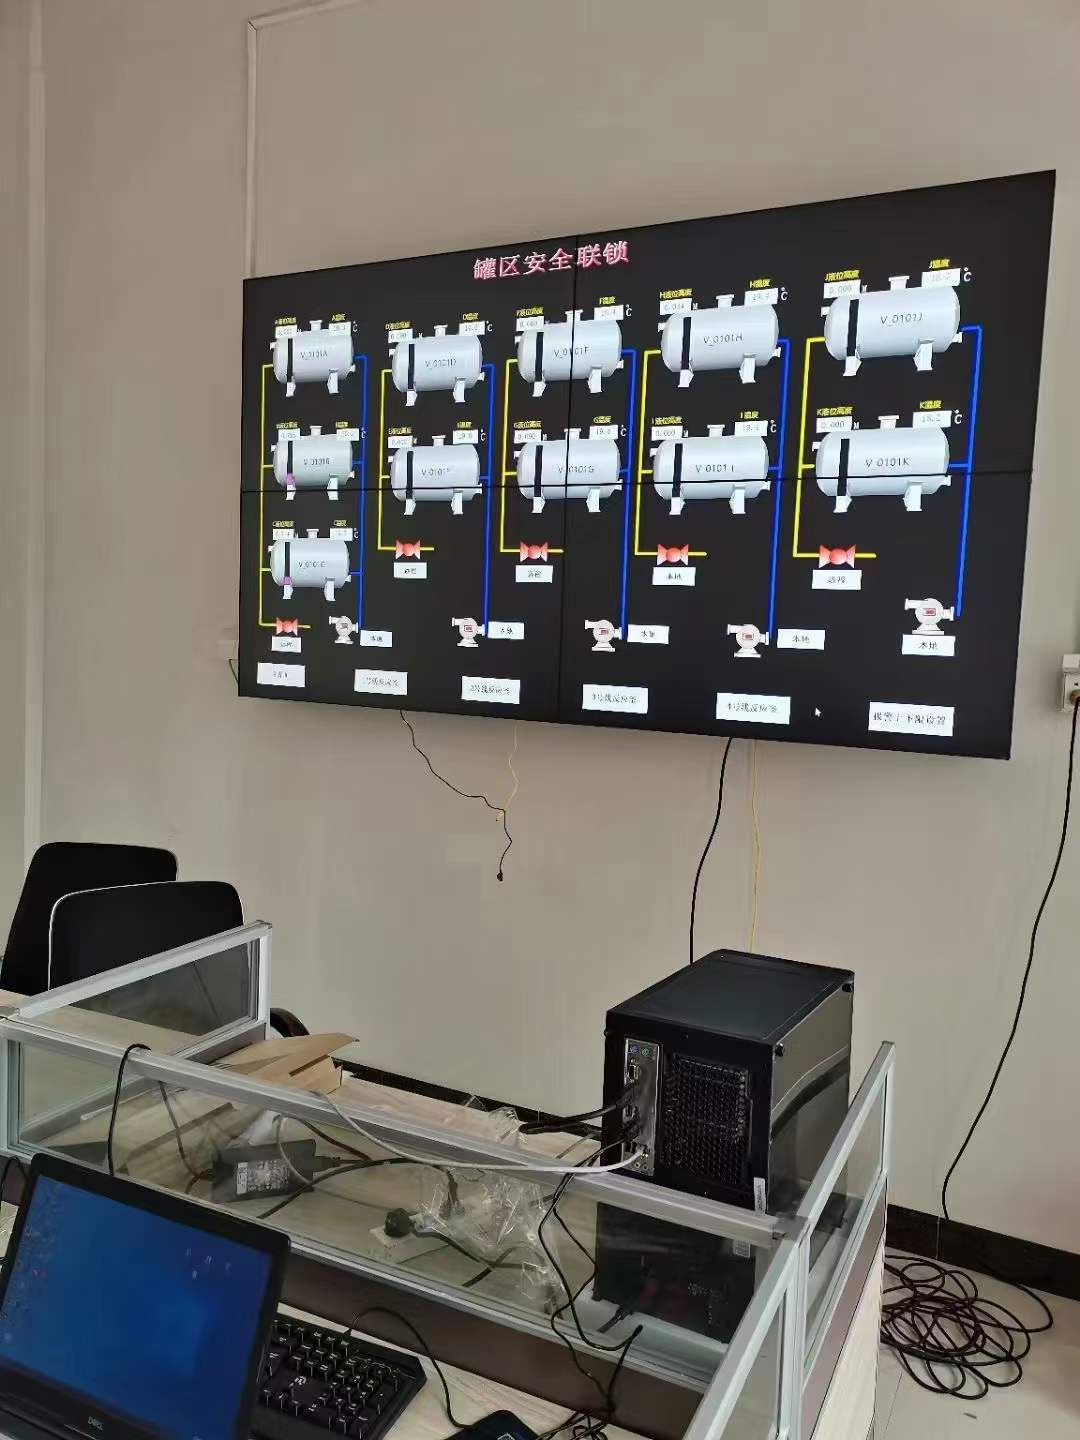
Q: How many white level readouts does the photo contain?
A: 11